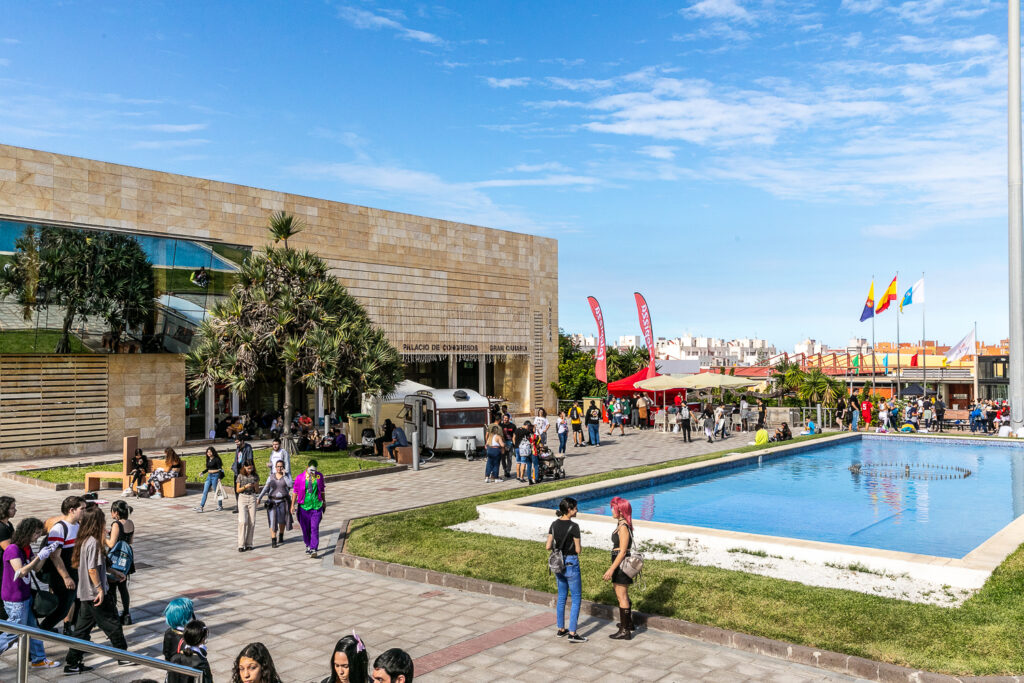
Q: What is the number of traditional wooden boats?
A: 0